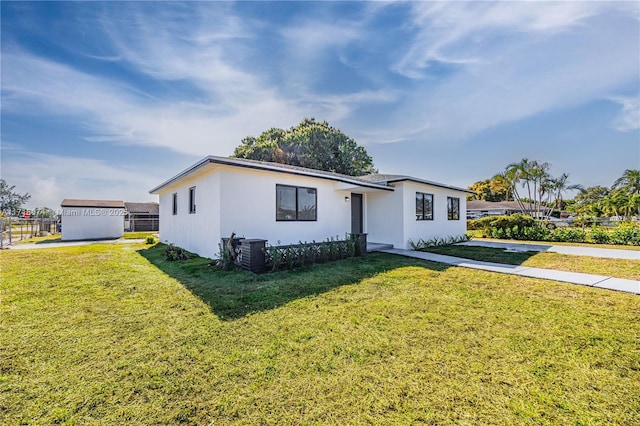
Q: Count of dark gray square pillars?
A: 3